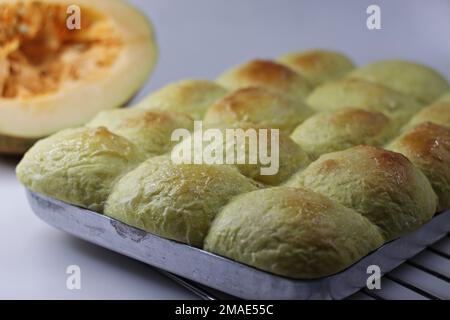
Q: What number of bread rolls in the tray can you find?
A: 15